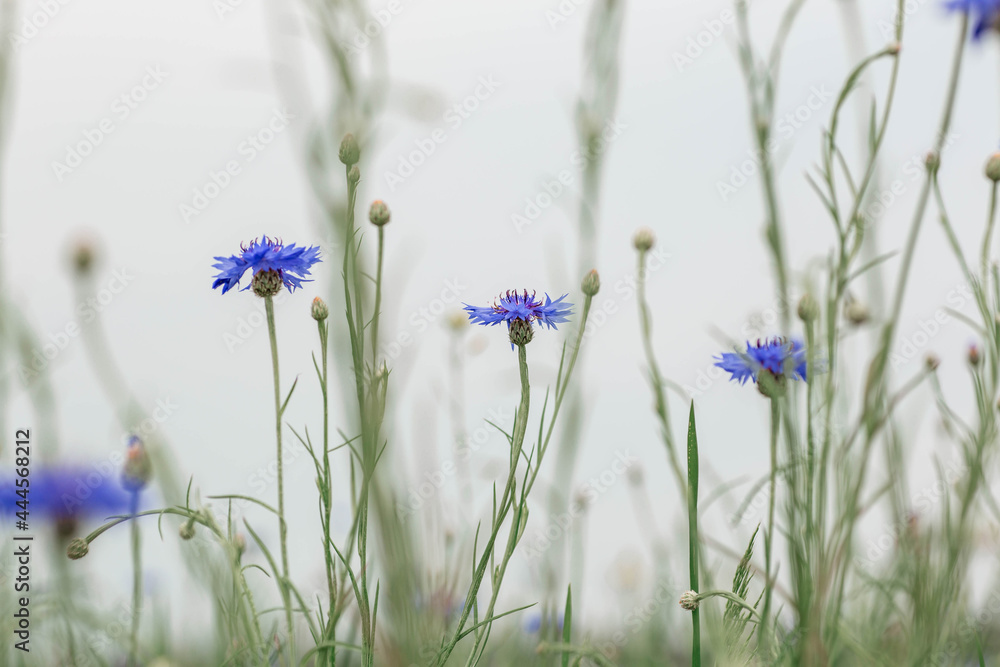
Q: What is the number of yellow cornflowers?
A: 0